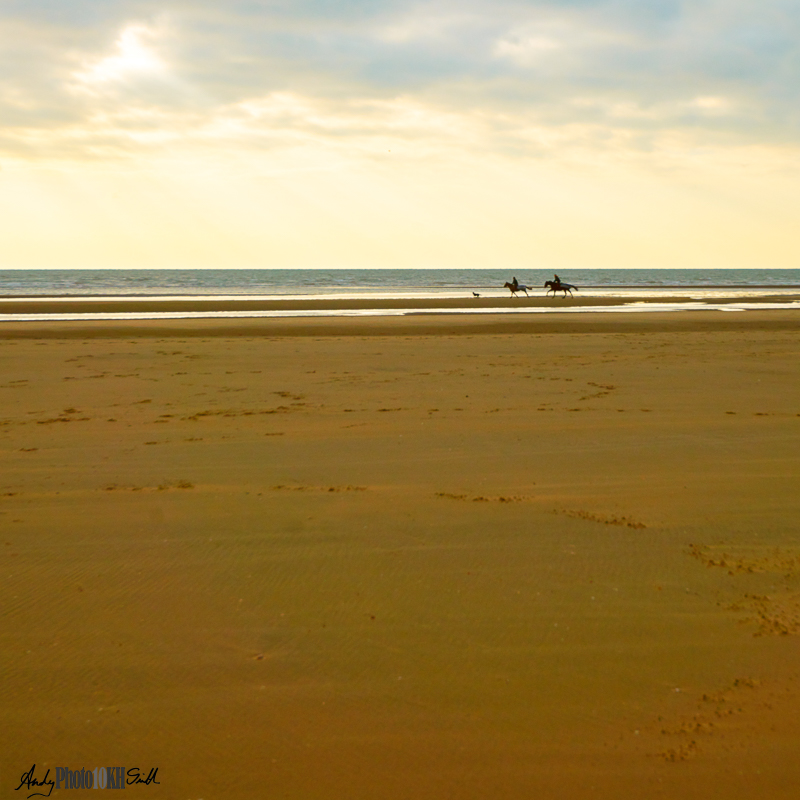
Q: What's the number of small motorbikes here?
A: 0